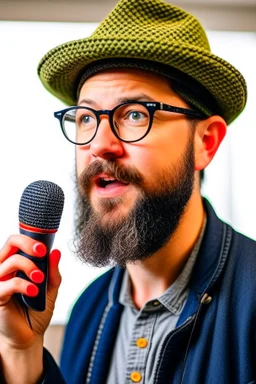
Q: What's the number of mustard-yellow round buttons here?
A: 2